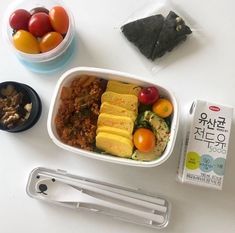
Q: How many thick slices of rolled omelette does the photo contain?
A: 6